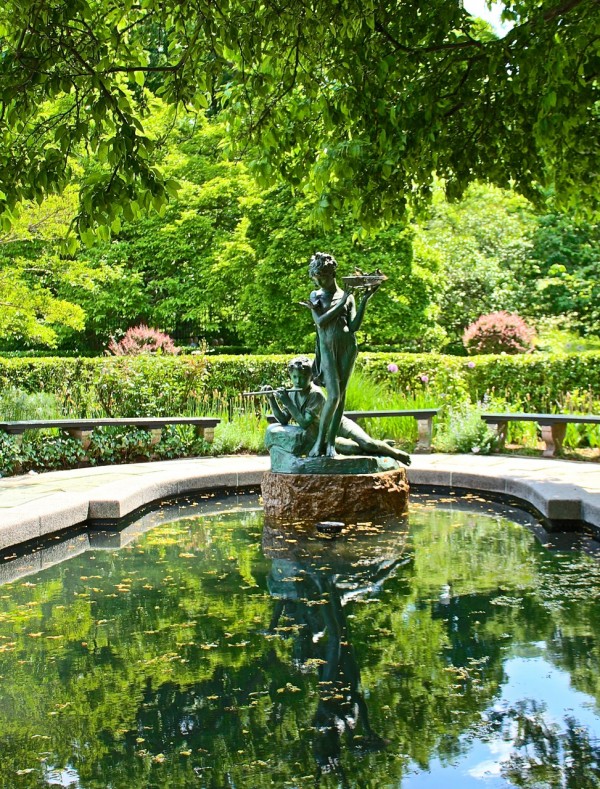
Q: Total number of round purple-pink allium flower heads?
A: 3